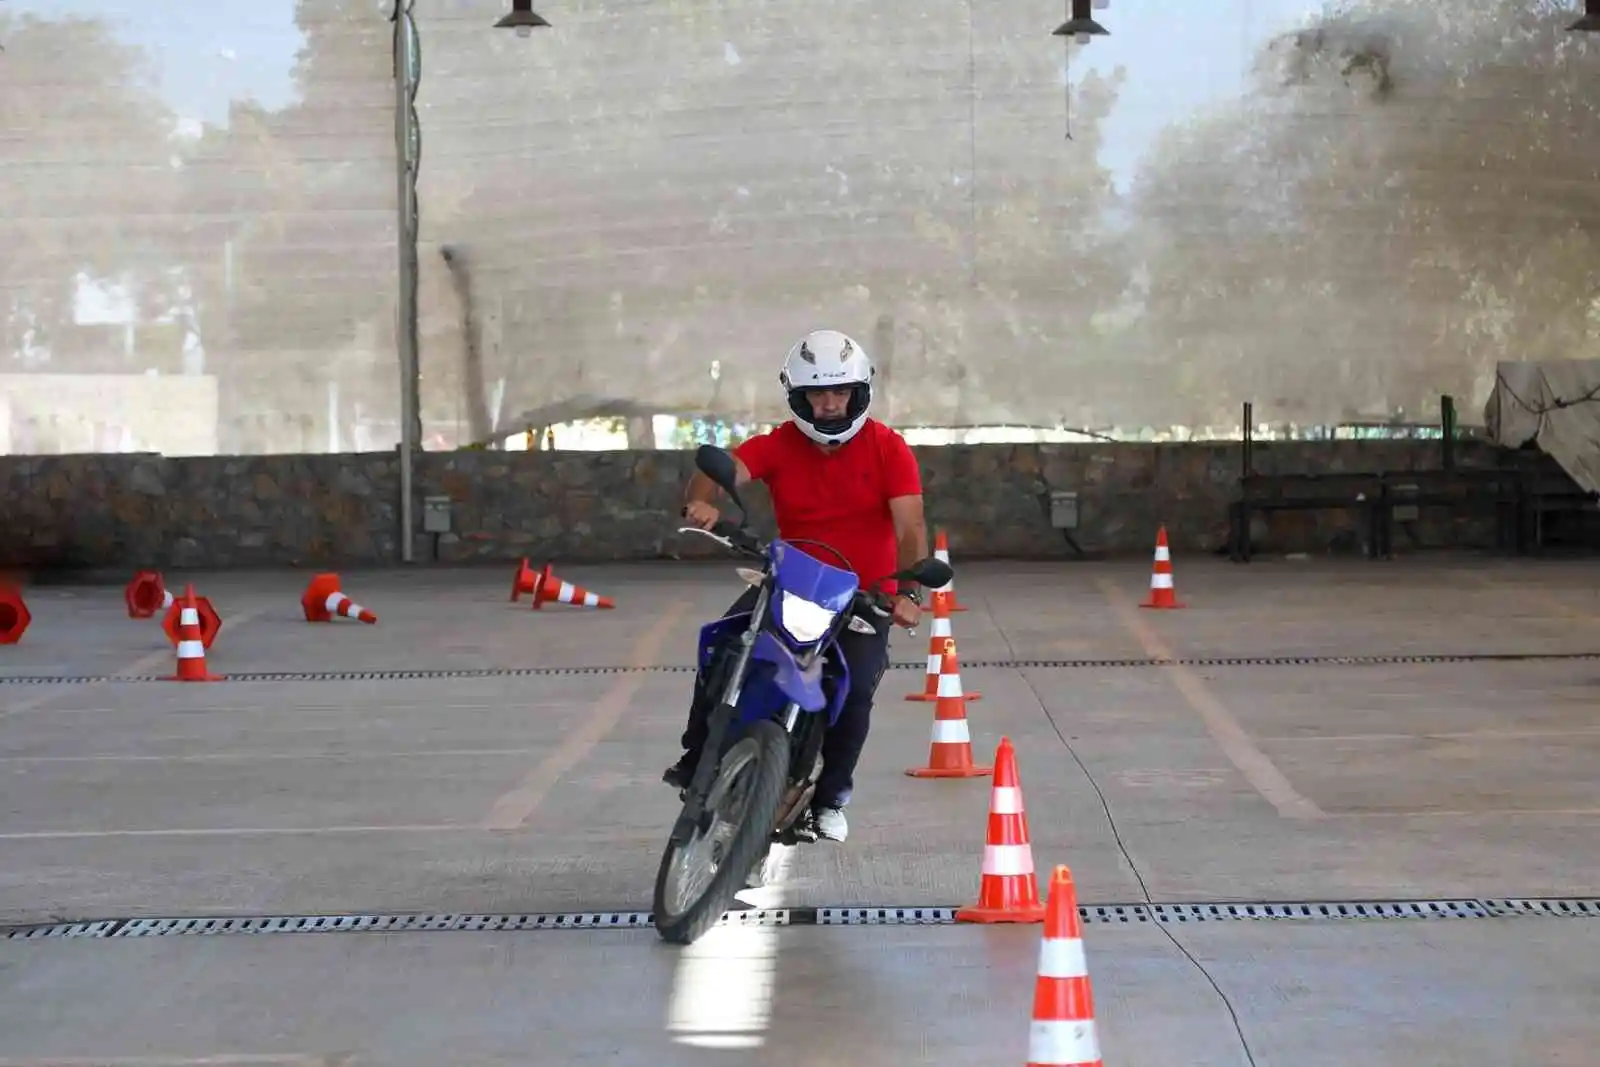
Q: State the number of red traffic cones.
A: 13